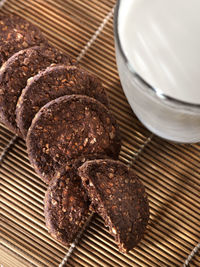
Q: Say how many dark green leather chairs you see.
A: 0